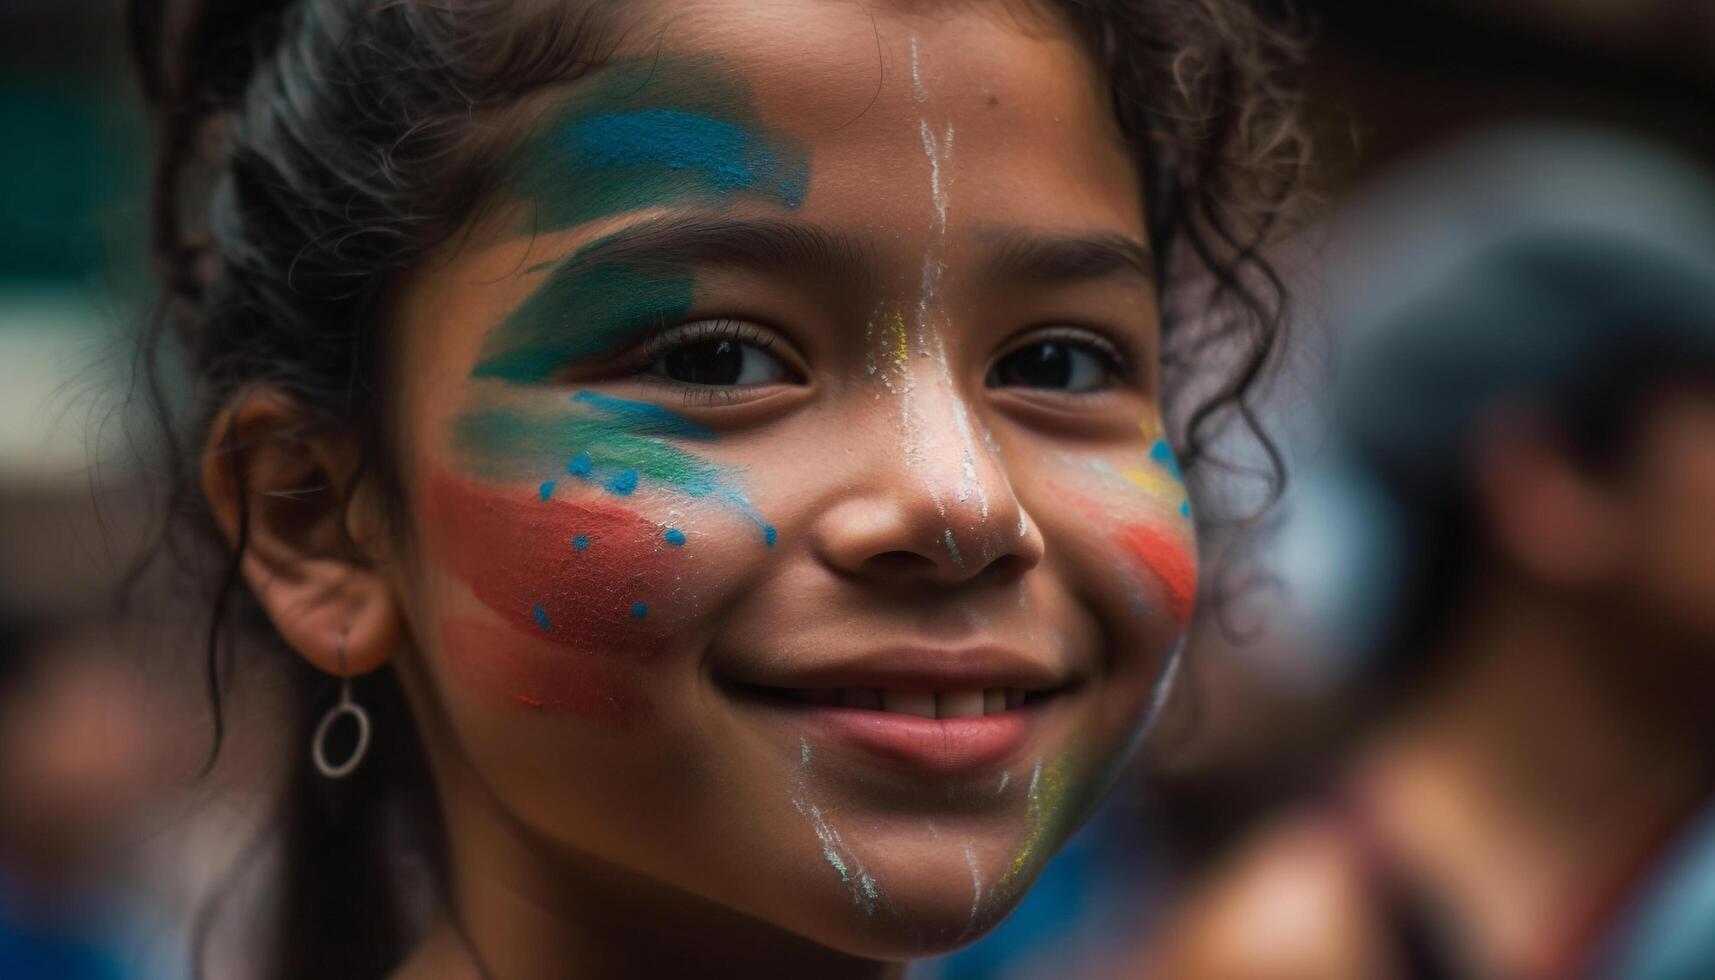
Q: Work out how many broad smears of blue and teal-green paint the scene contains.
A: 3